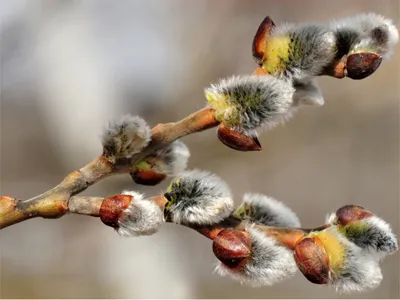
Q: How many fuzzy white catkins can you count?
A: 12